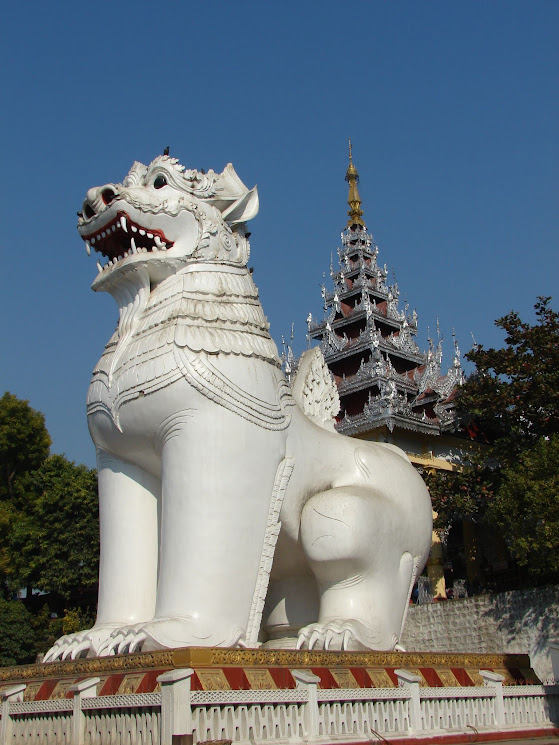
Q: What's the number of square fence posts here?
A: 6